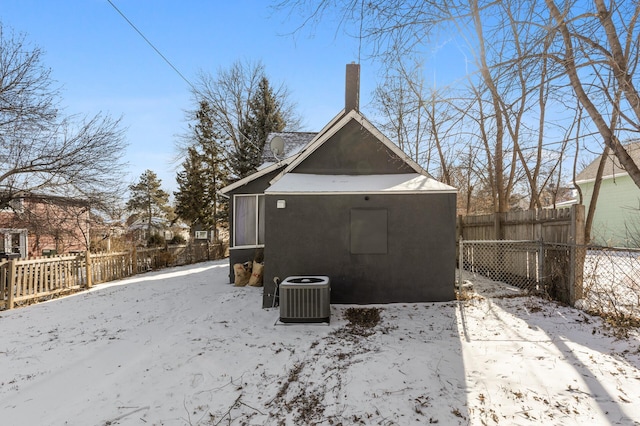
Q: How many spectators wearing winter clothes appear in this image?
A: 0